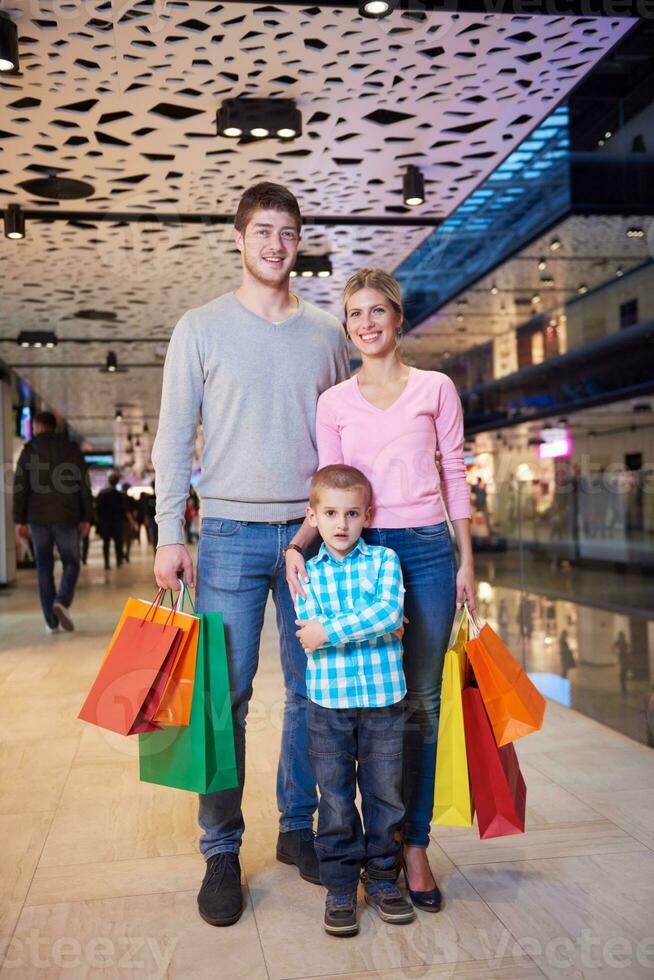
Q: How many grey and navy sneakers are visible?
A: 2